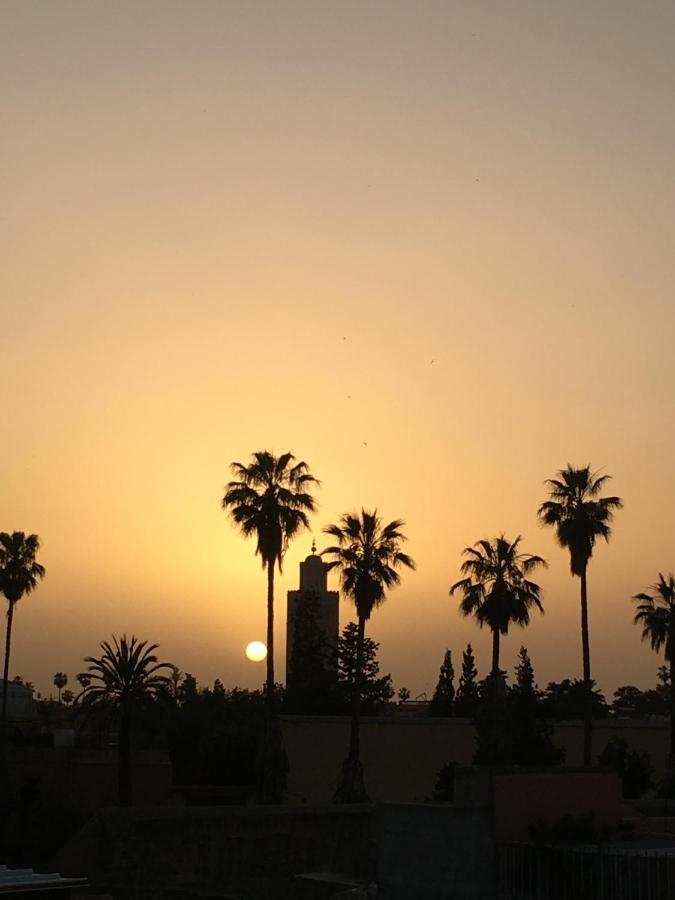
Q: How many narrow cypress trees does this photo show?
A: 3